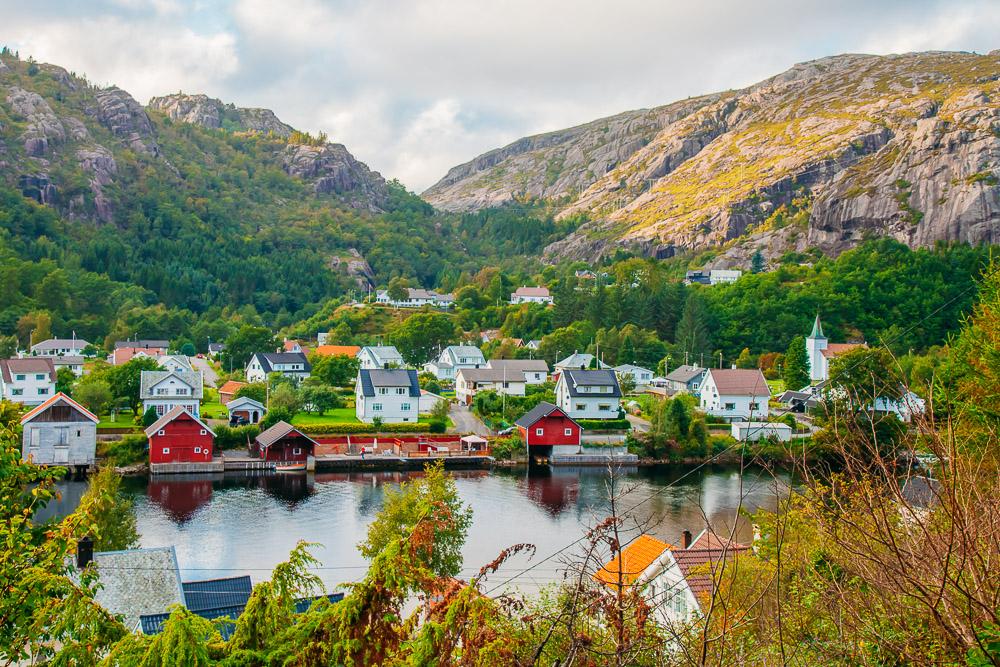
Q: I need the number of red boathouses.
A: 3